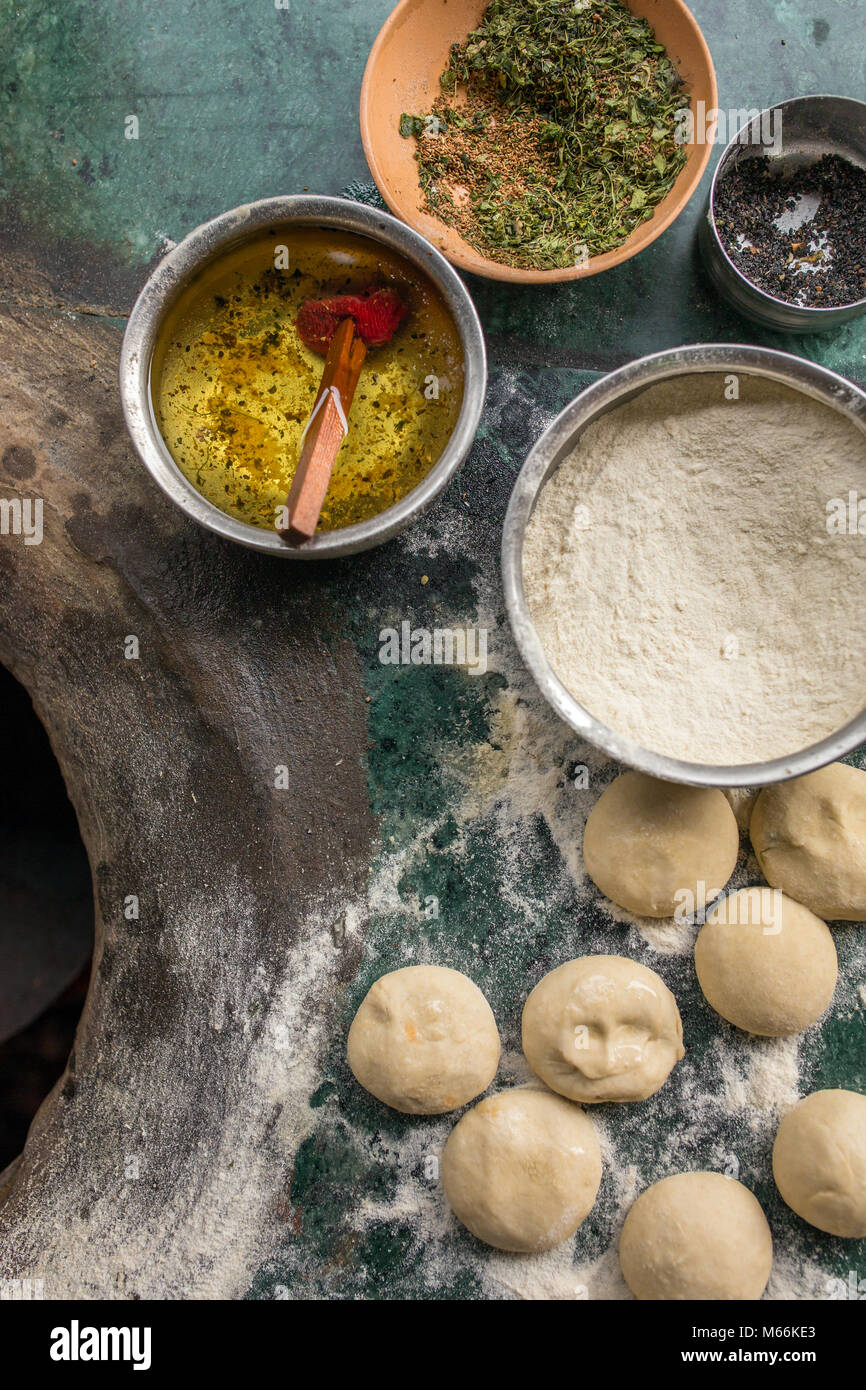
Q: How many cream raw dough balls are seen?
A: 8